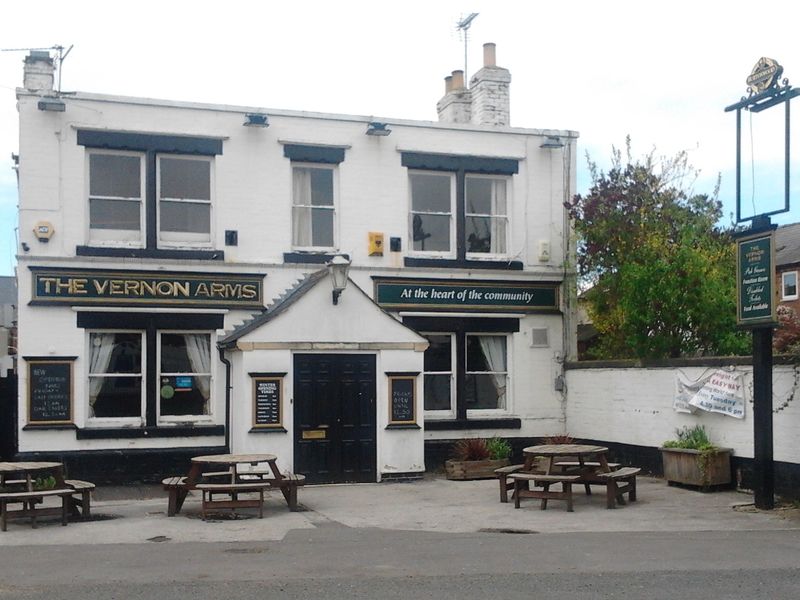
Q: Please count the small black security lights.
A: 4